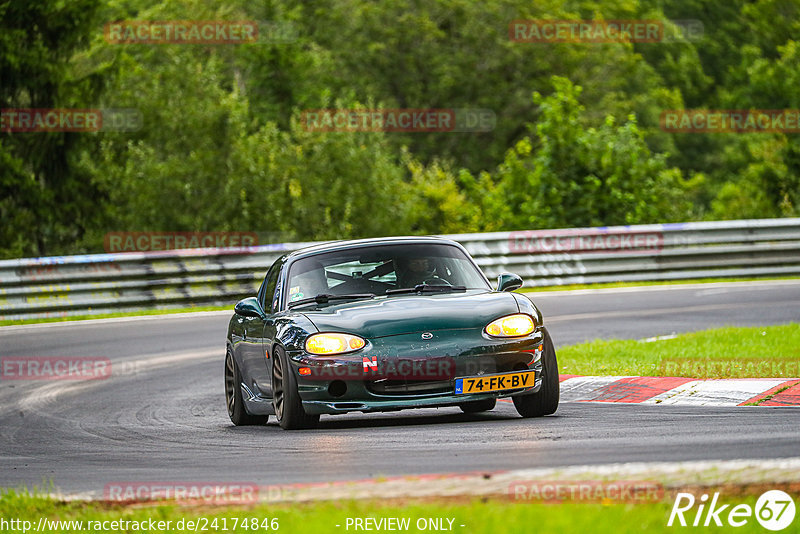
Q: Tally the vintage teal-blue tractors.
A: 0